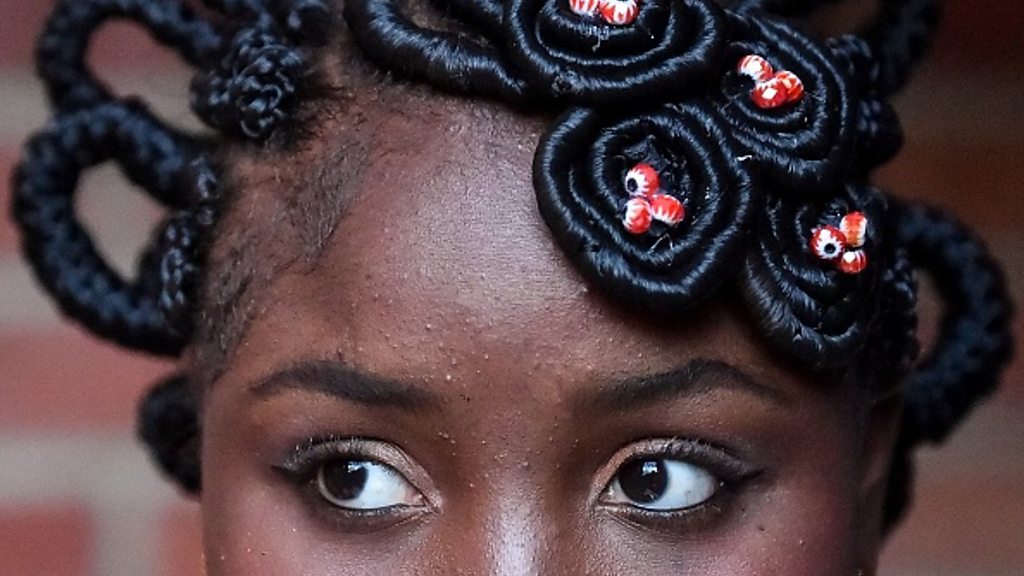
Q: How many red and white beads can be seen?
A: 11